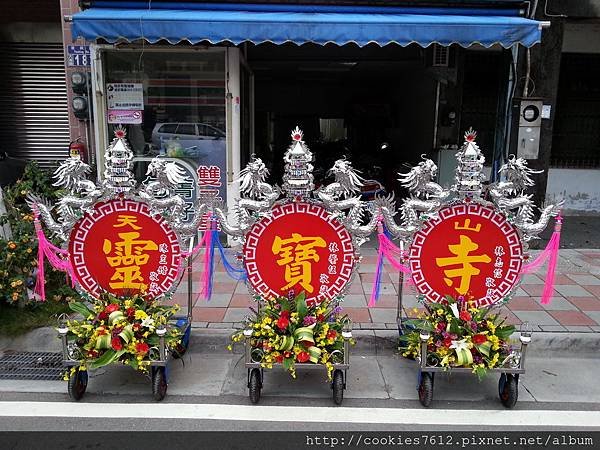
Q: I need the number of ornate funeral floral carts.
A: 3